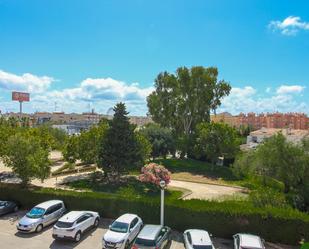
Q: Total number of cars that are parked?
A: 7